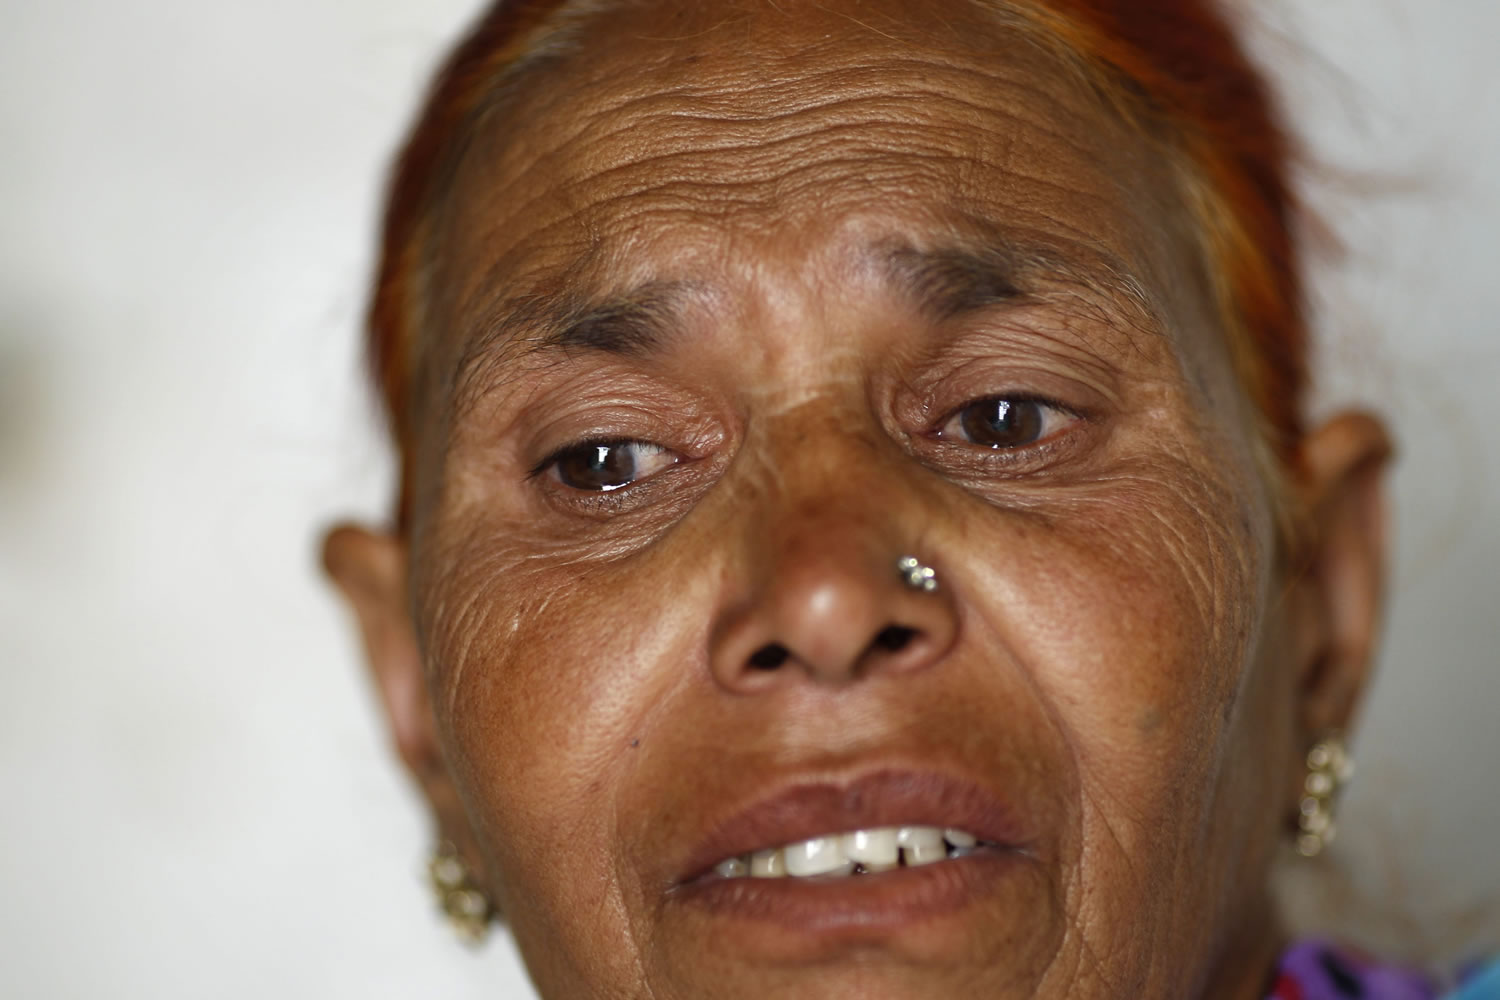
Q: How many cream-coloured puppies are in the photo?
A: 0